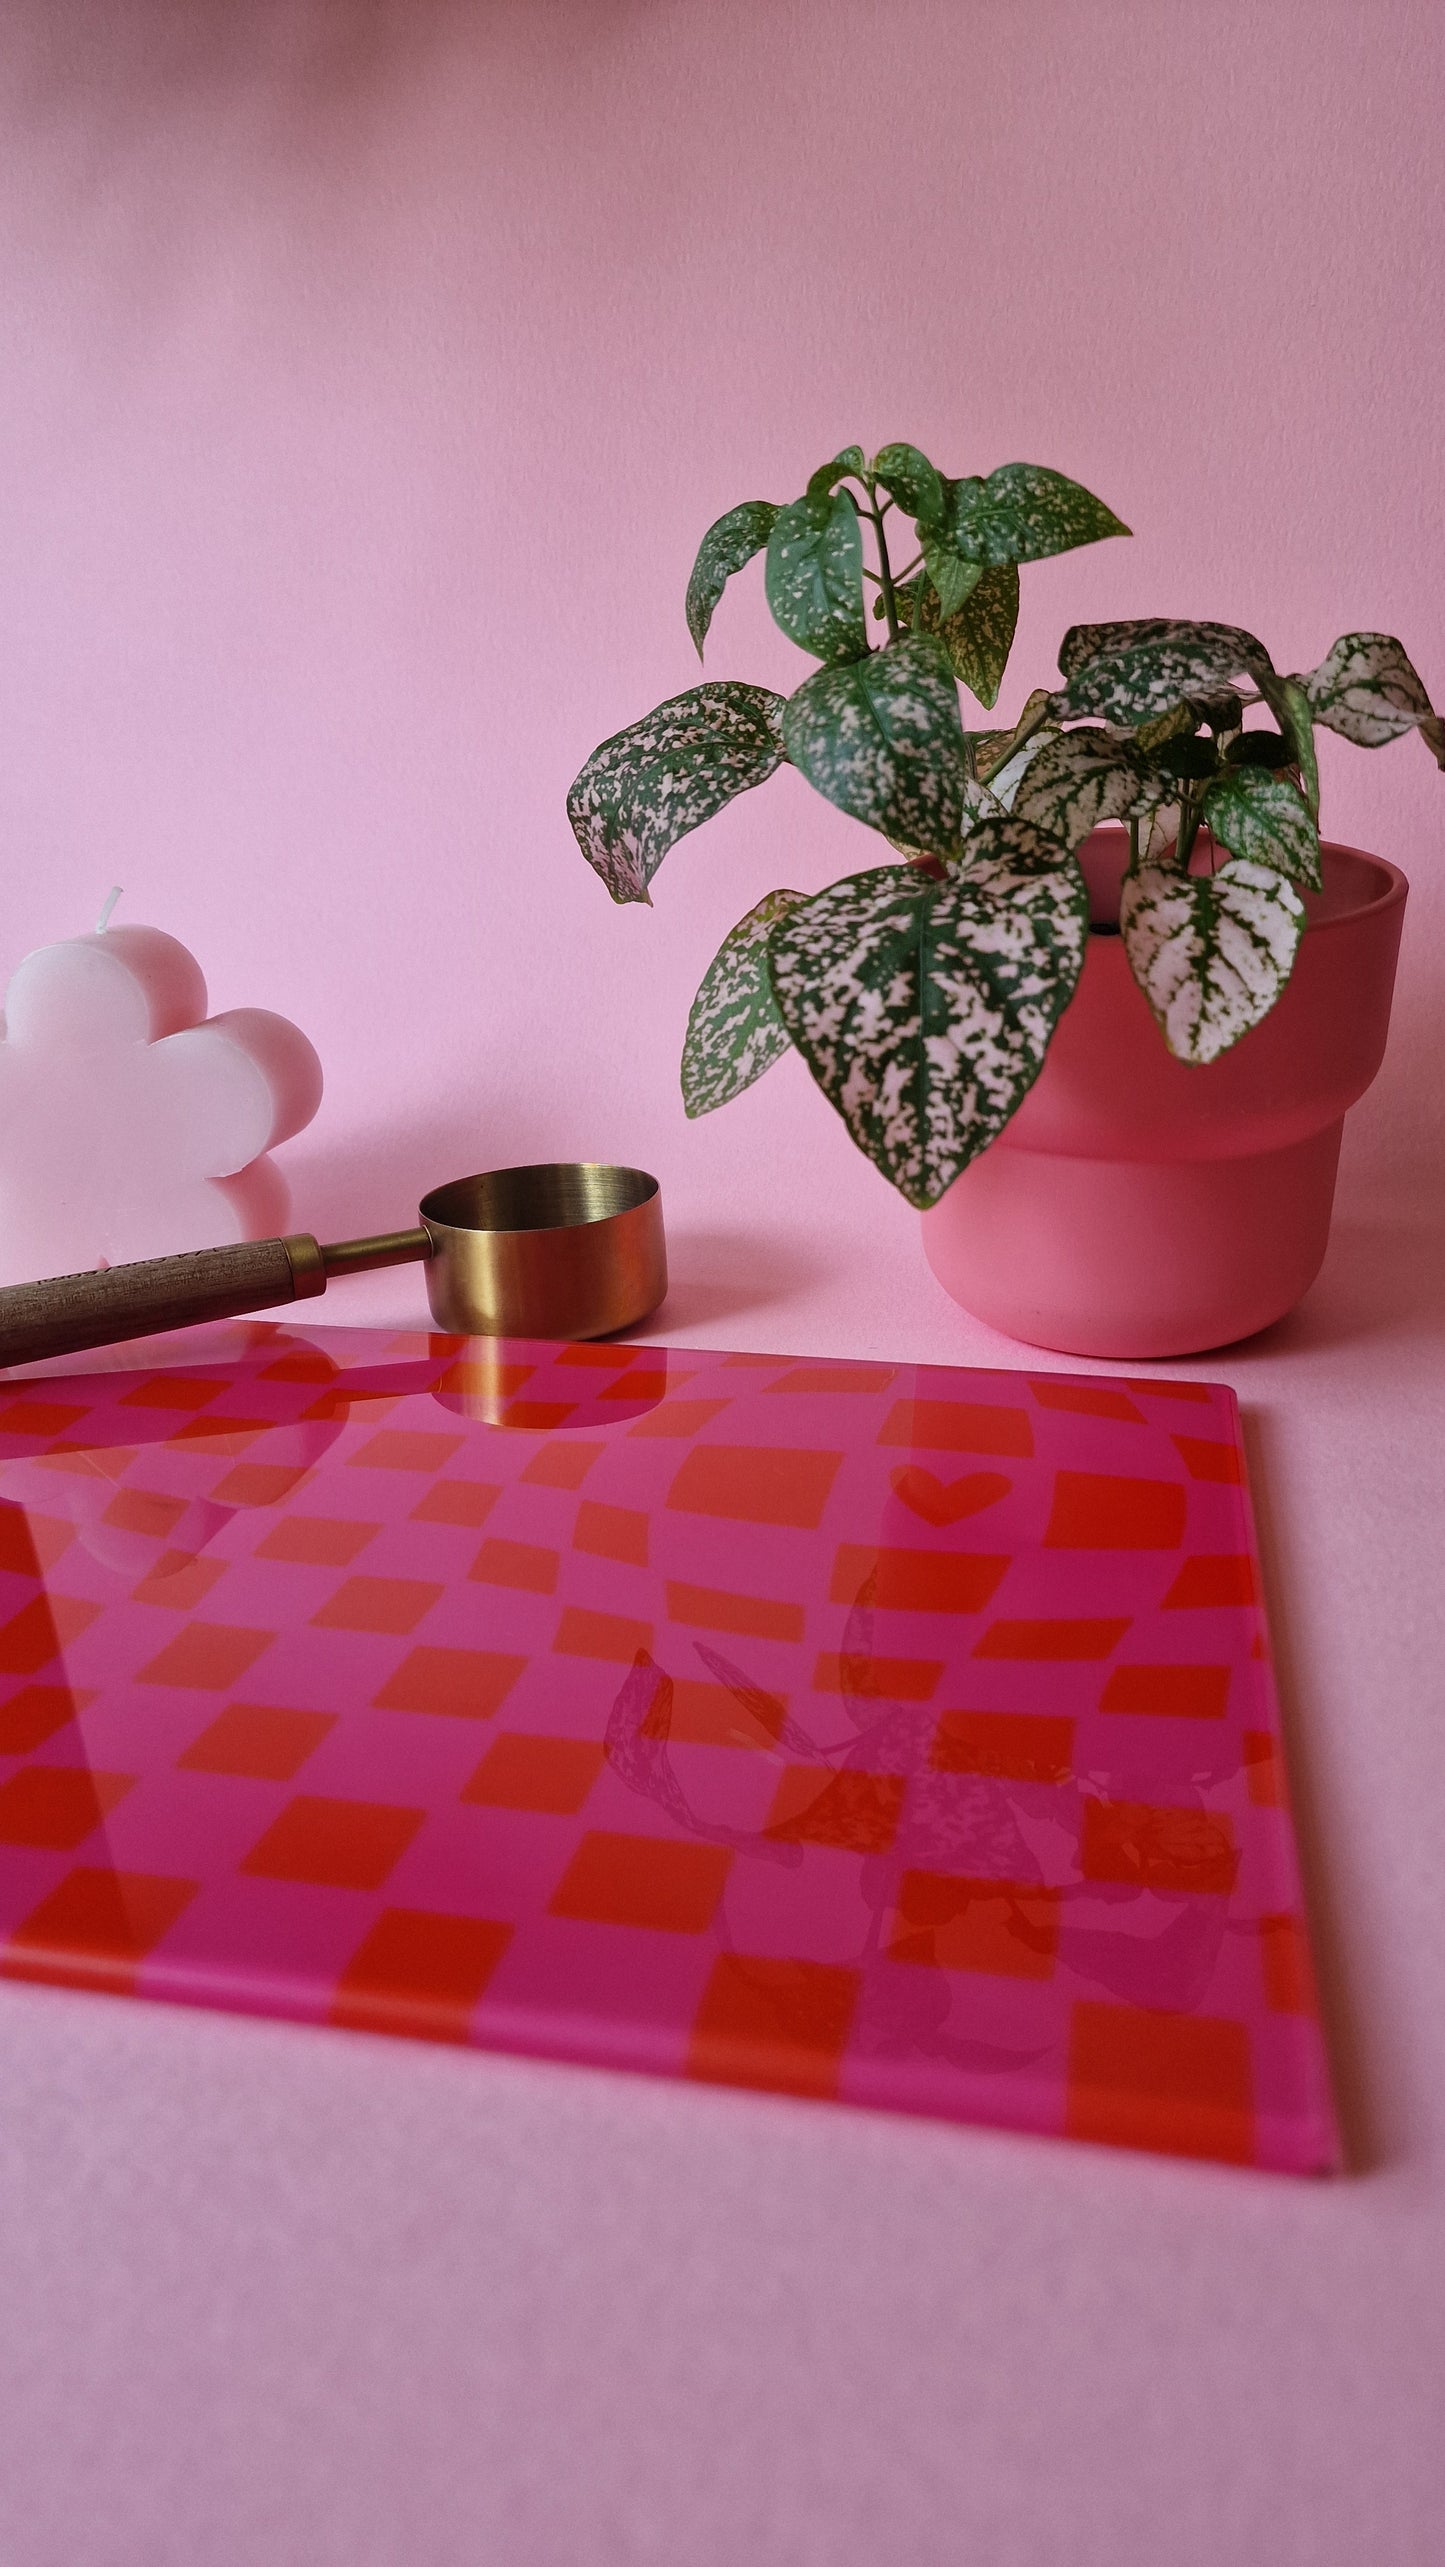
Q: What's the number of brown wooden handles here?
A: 1